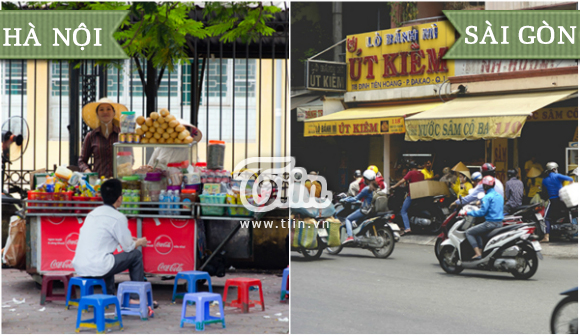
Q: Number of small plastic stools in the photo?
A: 8